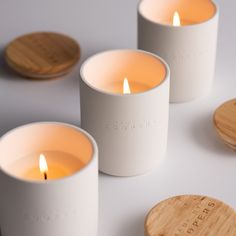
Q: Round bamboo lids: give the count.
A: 3